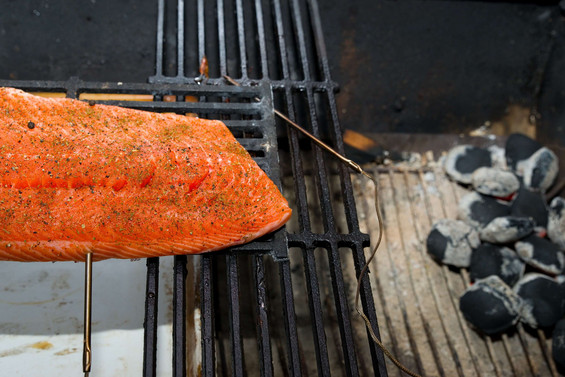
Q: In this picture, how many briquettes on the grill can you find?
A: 14